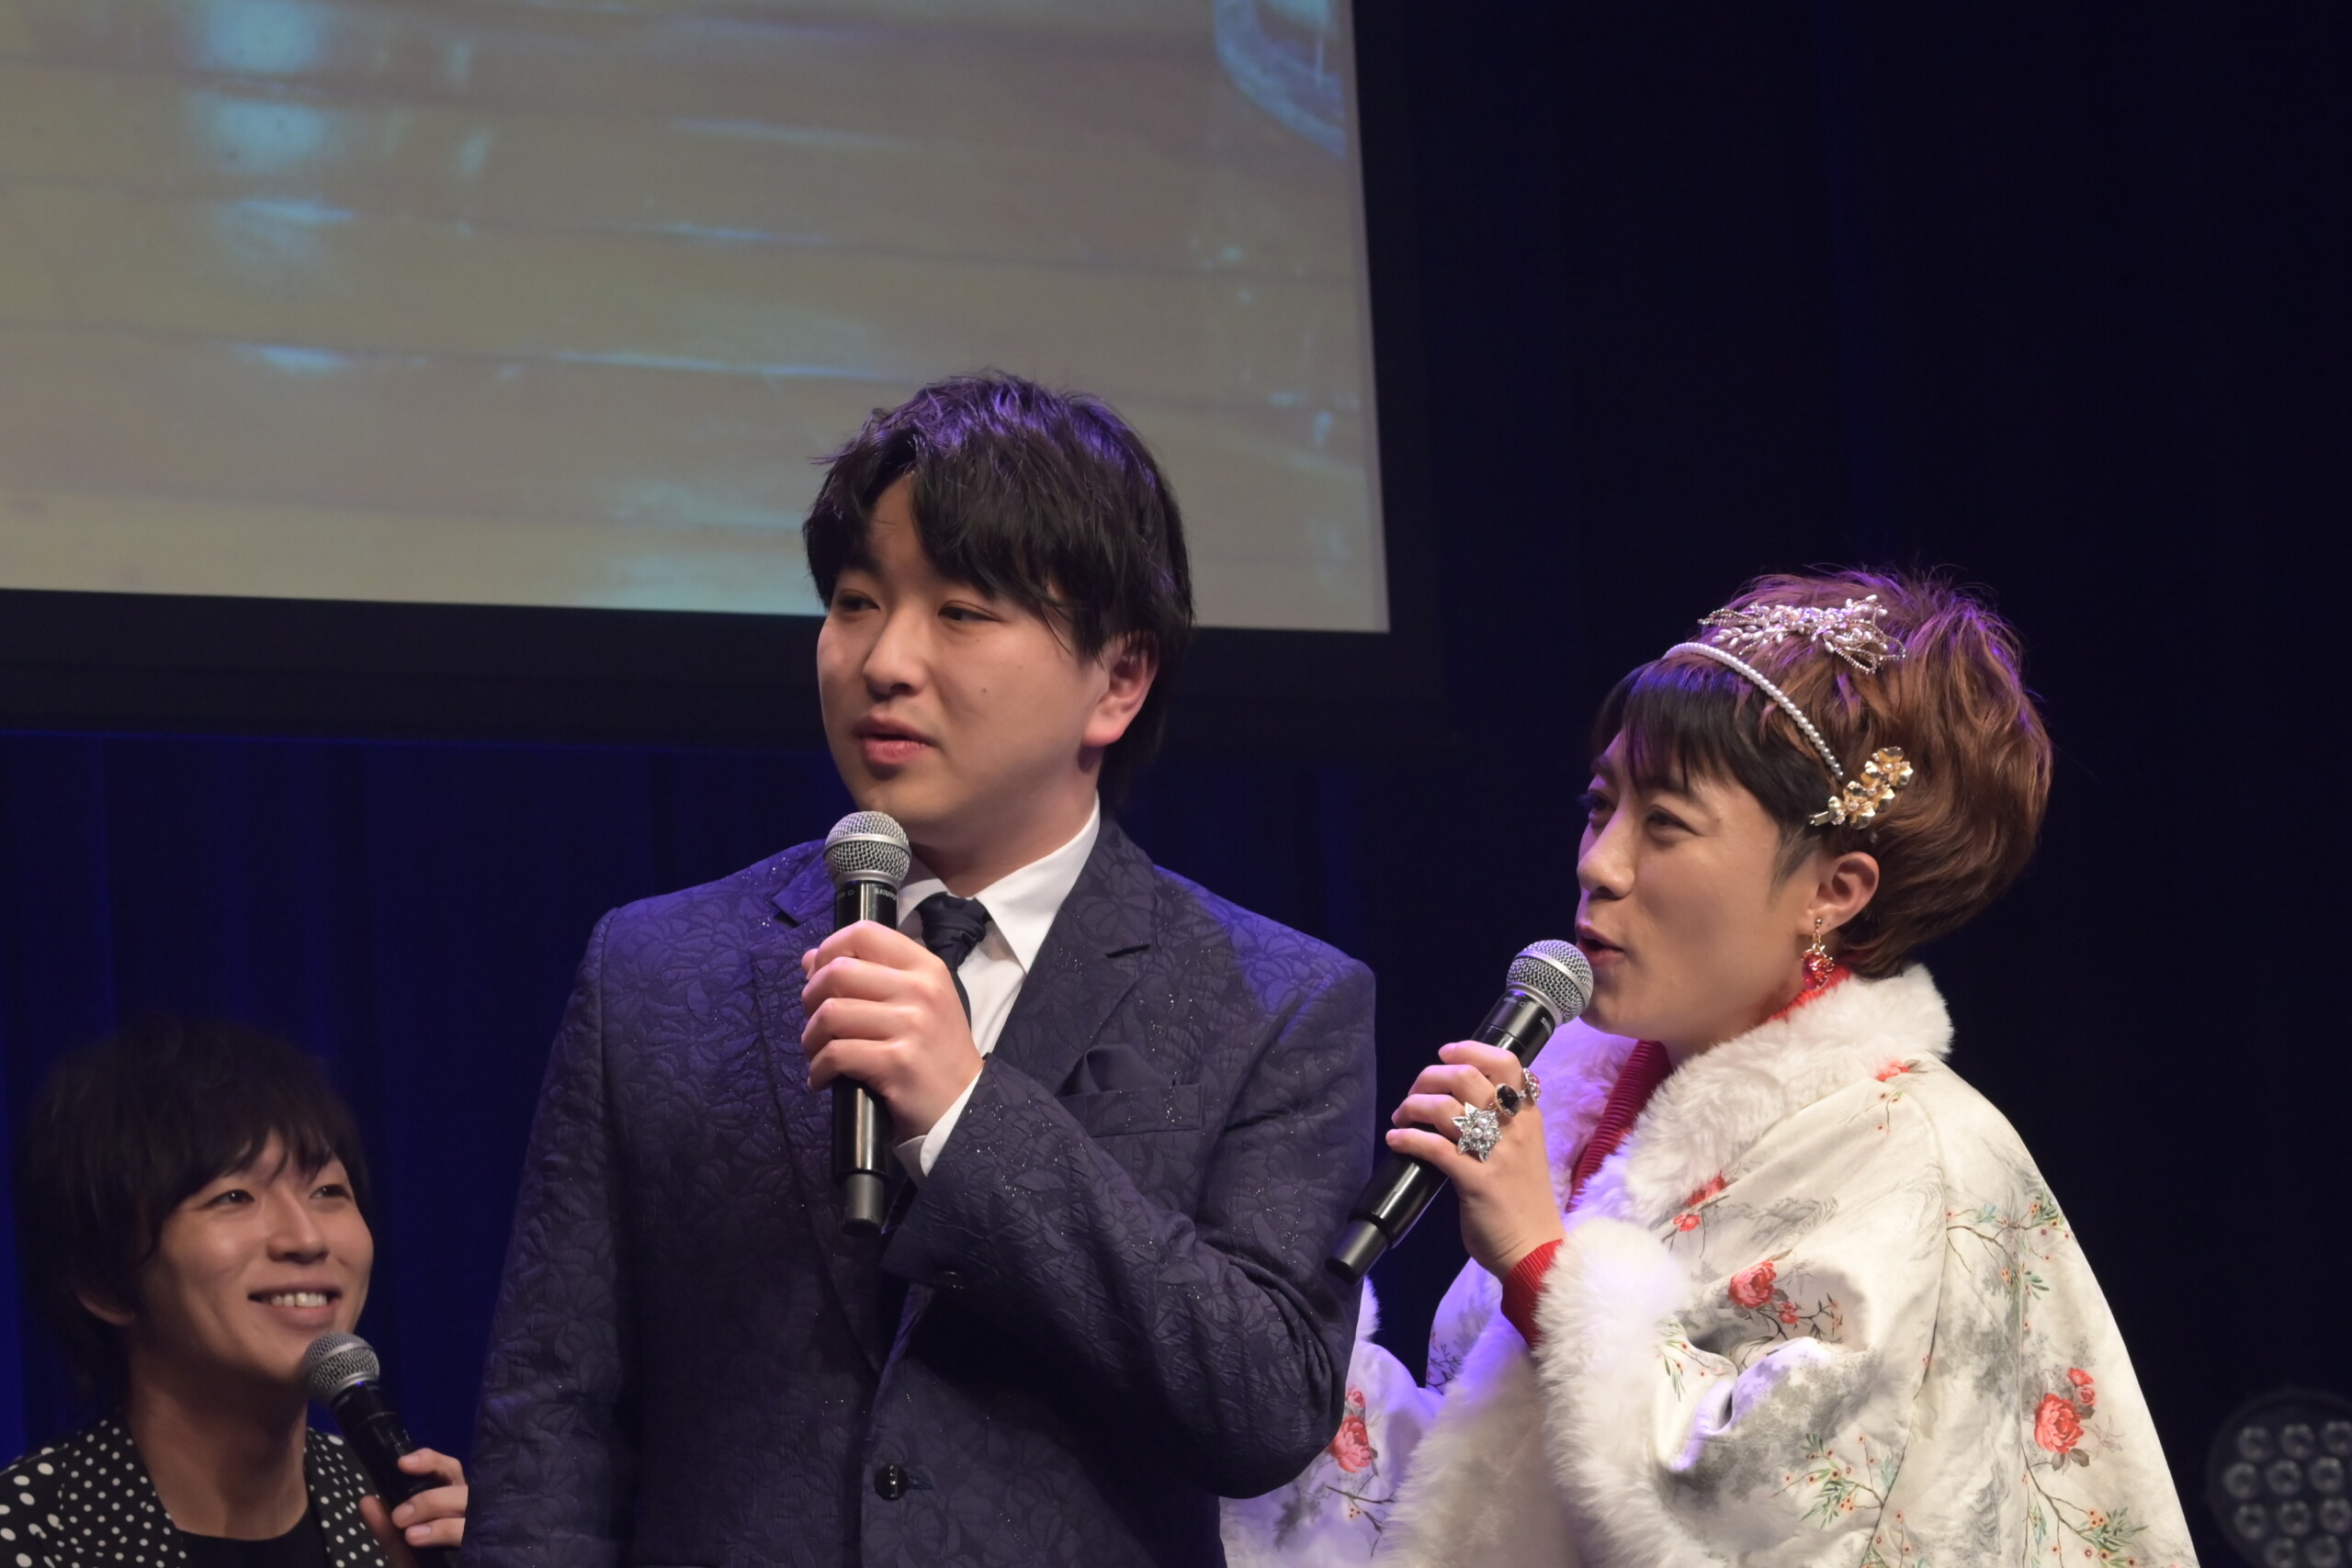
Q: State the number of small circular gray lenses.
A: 11